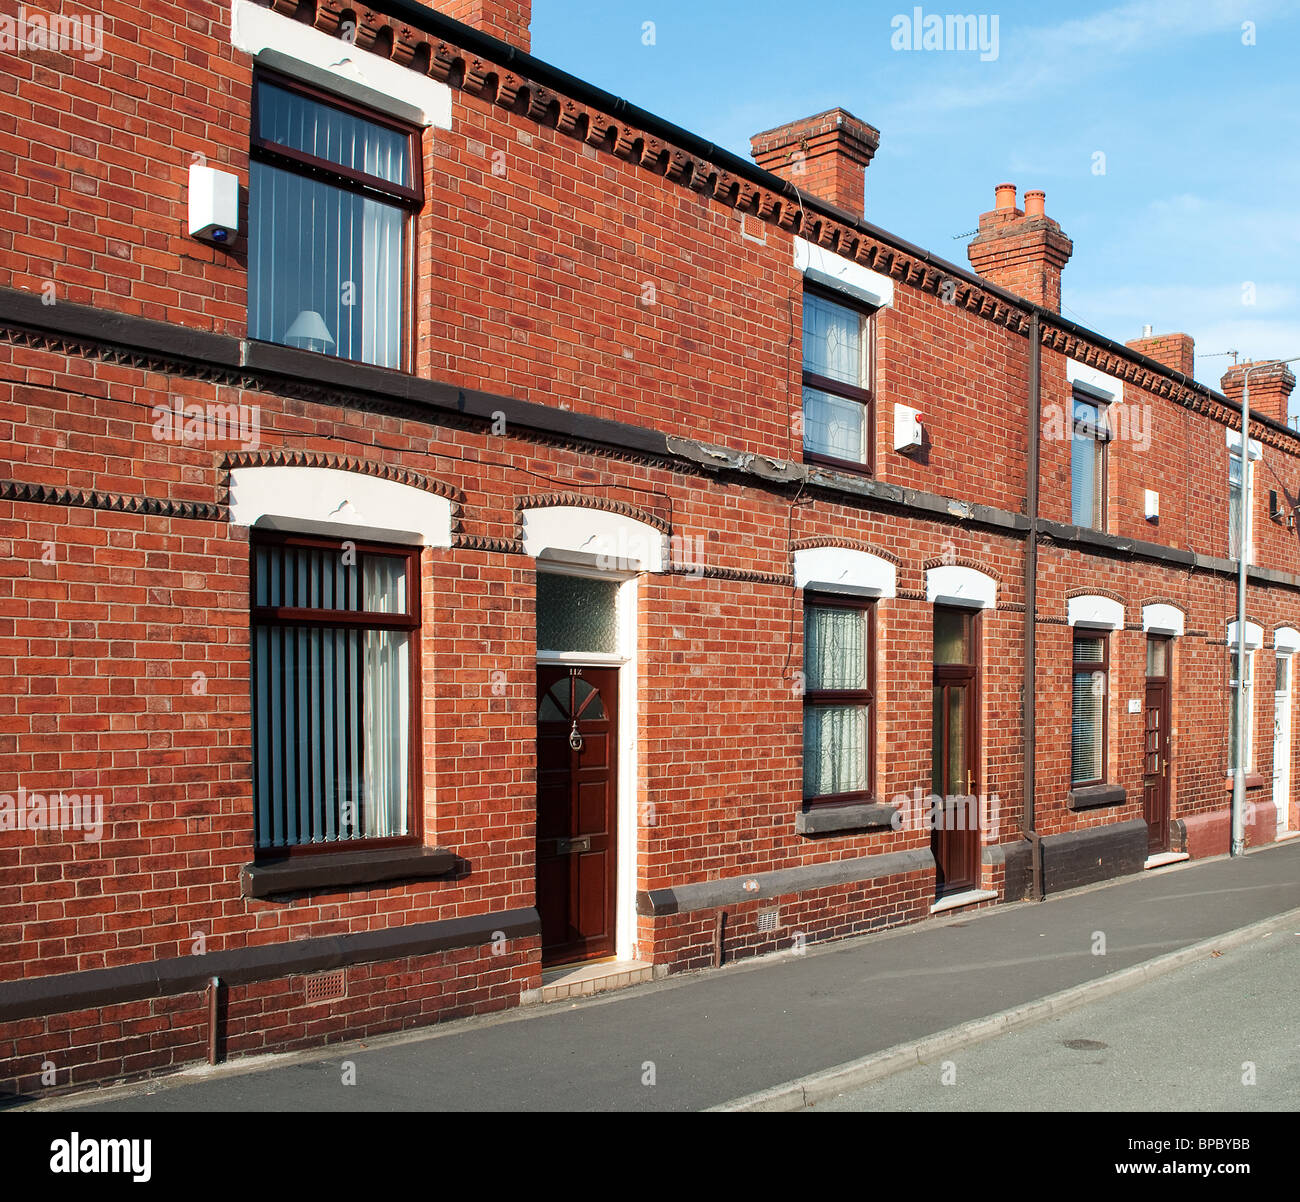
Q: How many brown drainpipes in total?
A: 1